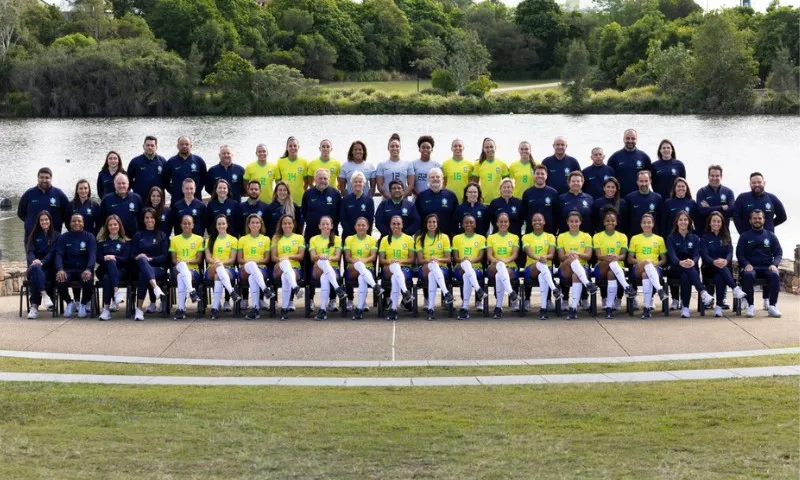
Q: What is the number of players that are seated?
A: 14